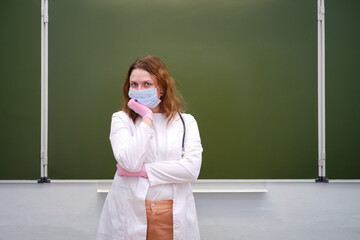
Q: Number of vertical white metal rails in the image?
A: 2